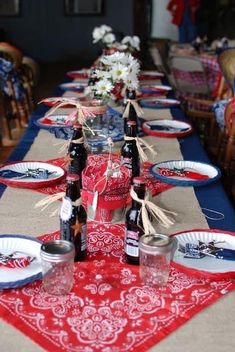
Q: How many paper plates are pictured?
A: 12